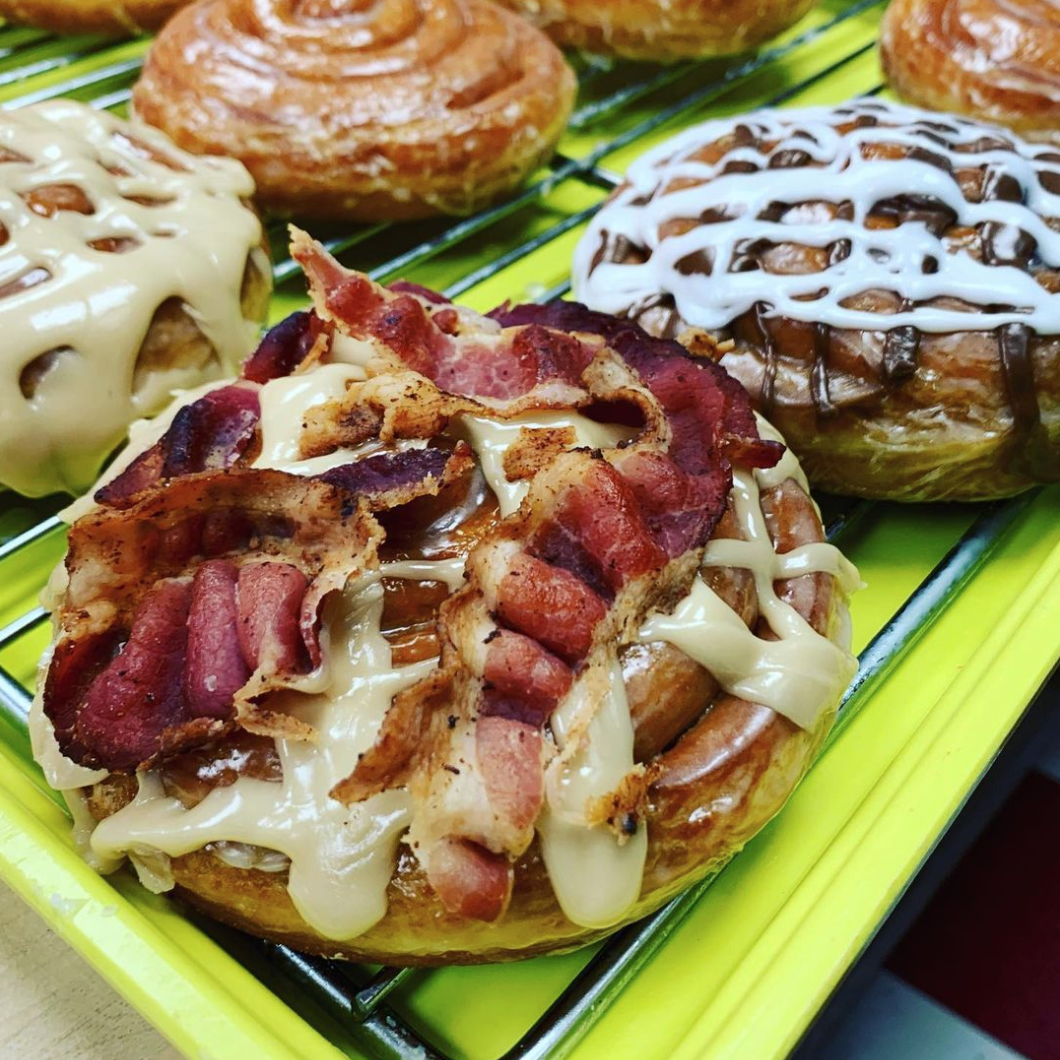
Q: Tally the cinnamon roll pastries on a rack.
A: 7